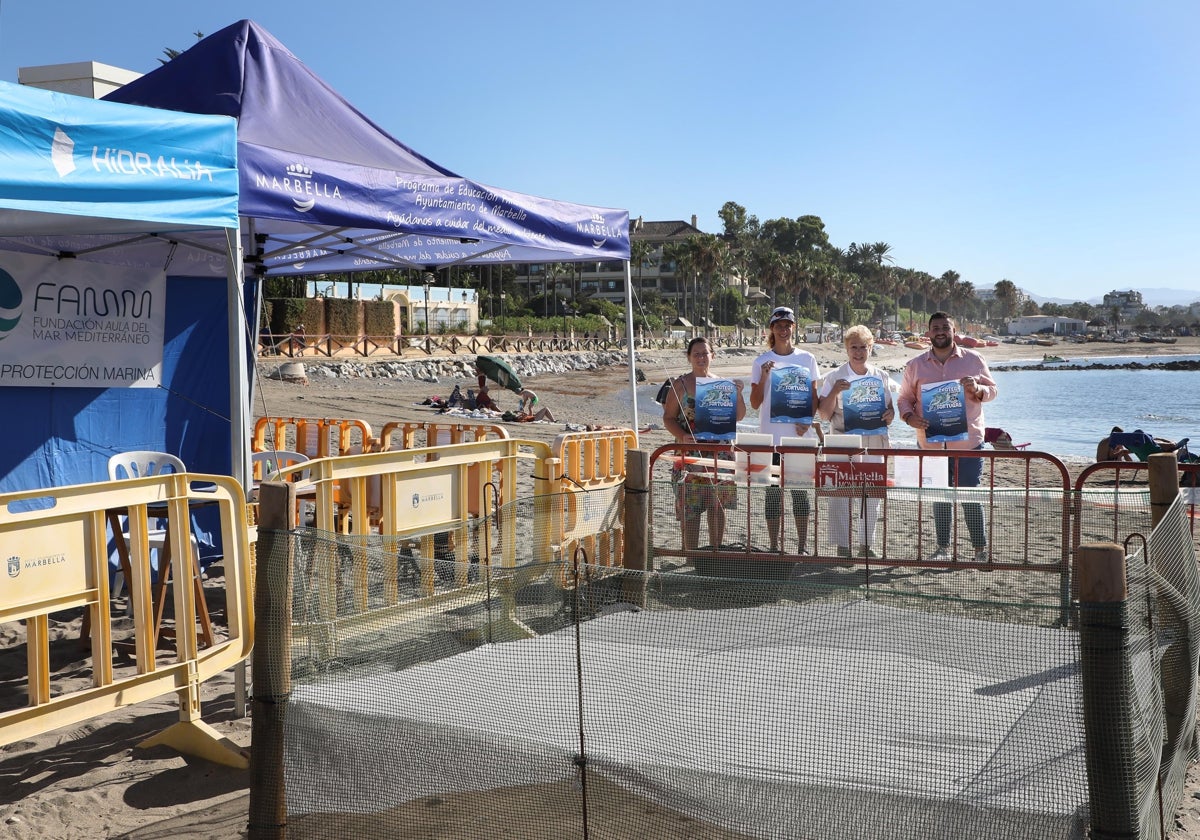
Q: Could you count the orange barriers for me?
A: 3